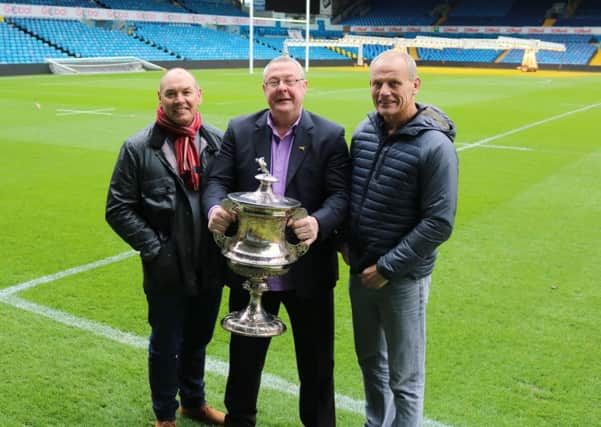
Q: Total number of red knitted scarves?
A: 1